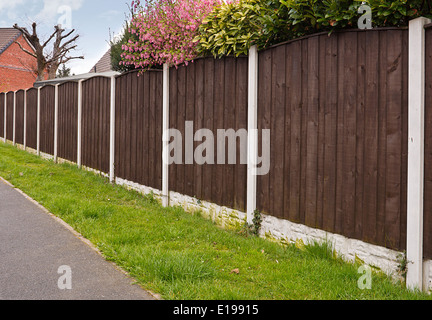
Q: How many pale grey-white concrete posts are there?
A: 10